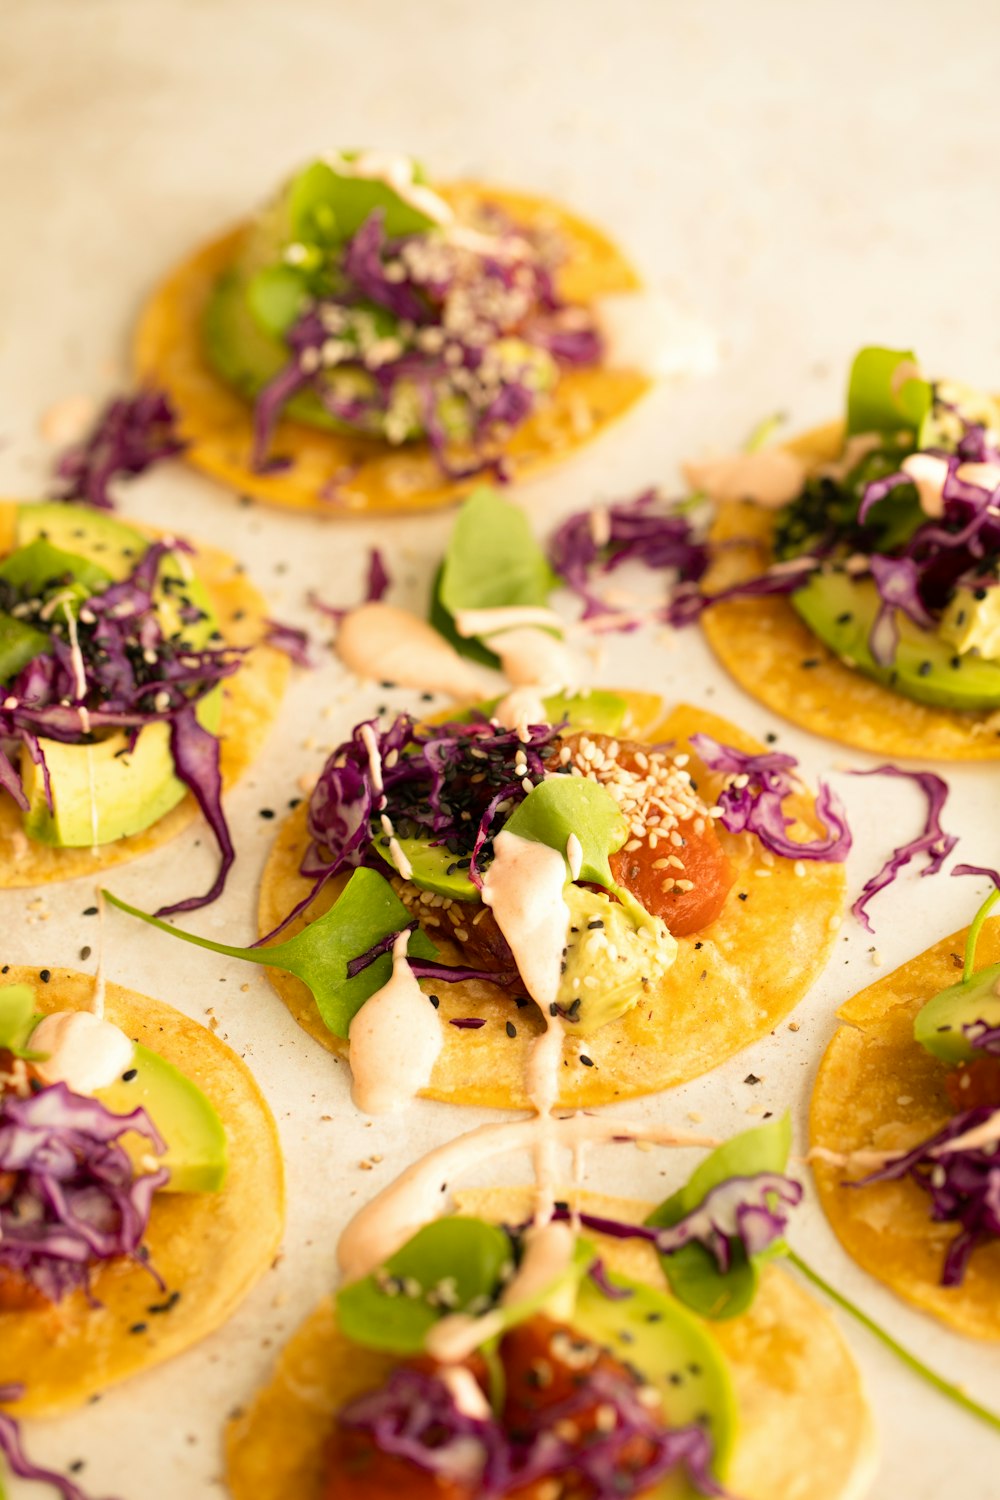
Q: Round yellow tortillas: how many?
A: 7